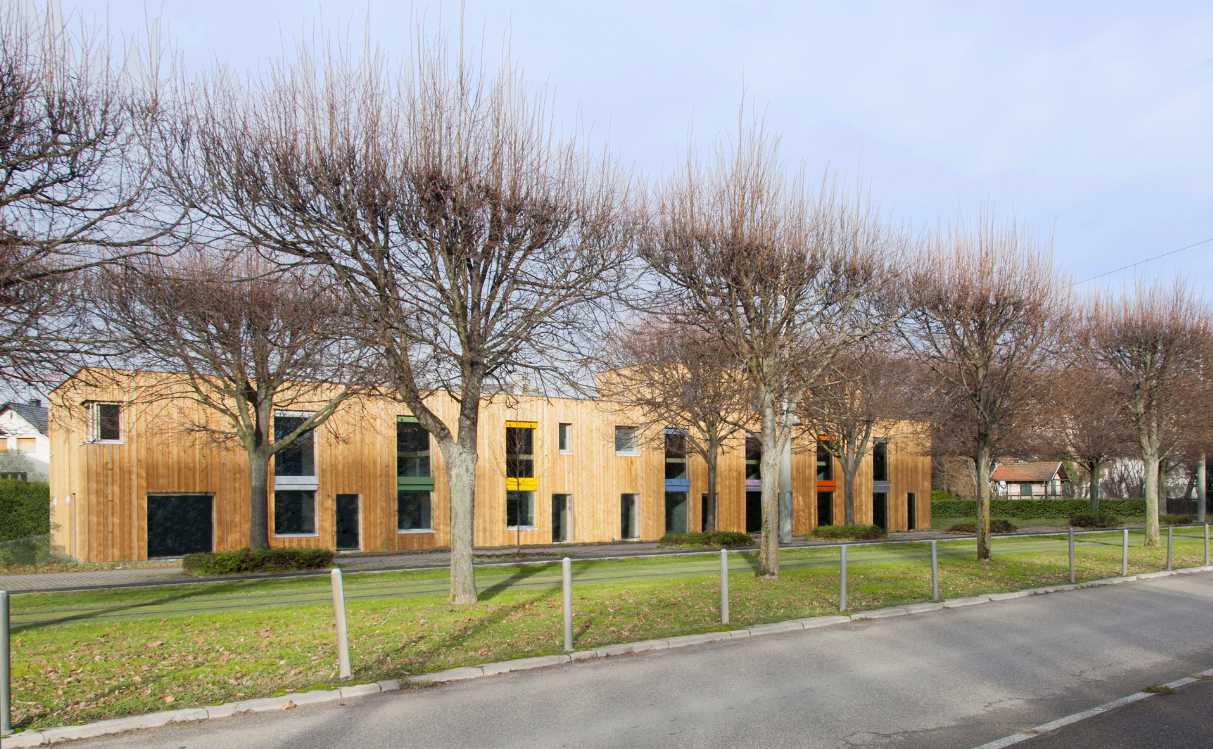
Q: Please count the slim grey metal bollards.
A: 10